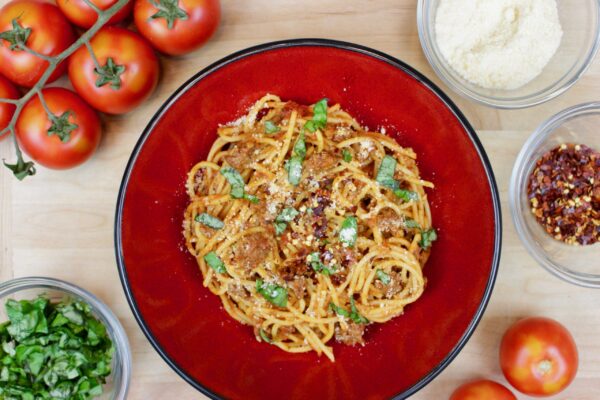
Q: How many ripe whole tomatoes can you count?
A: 8